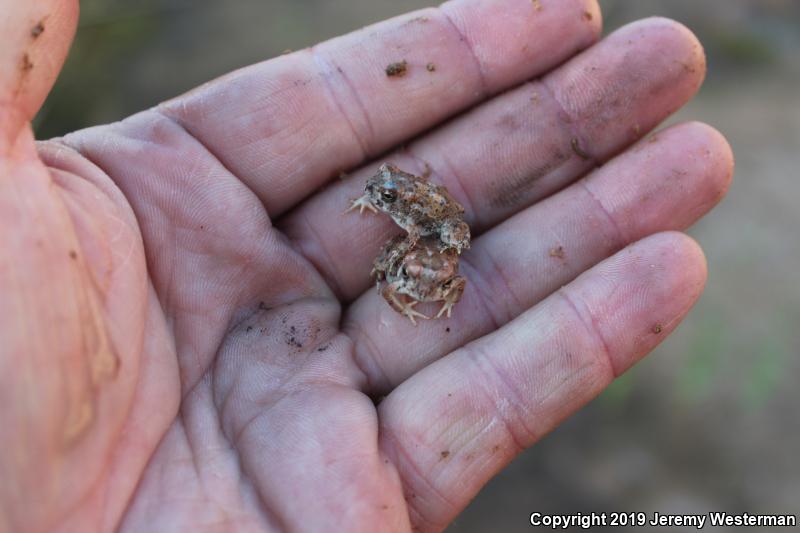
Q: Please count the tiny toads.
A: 2